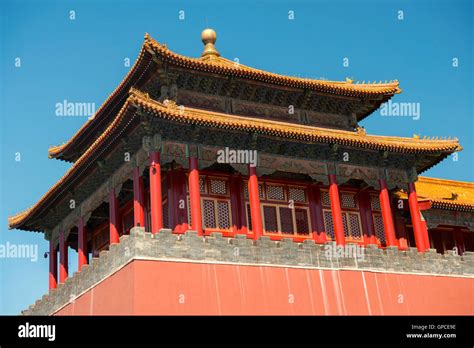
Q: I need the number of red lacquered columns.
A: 11